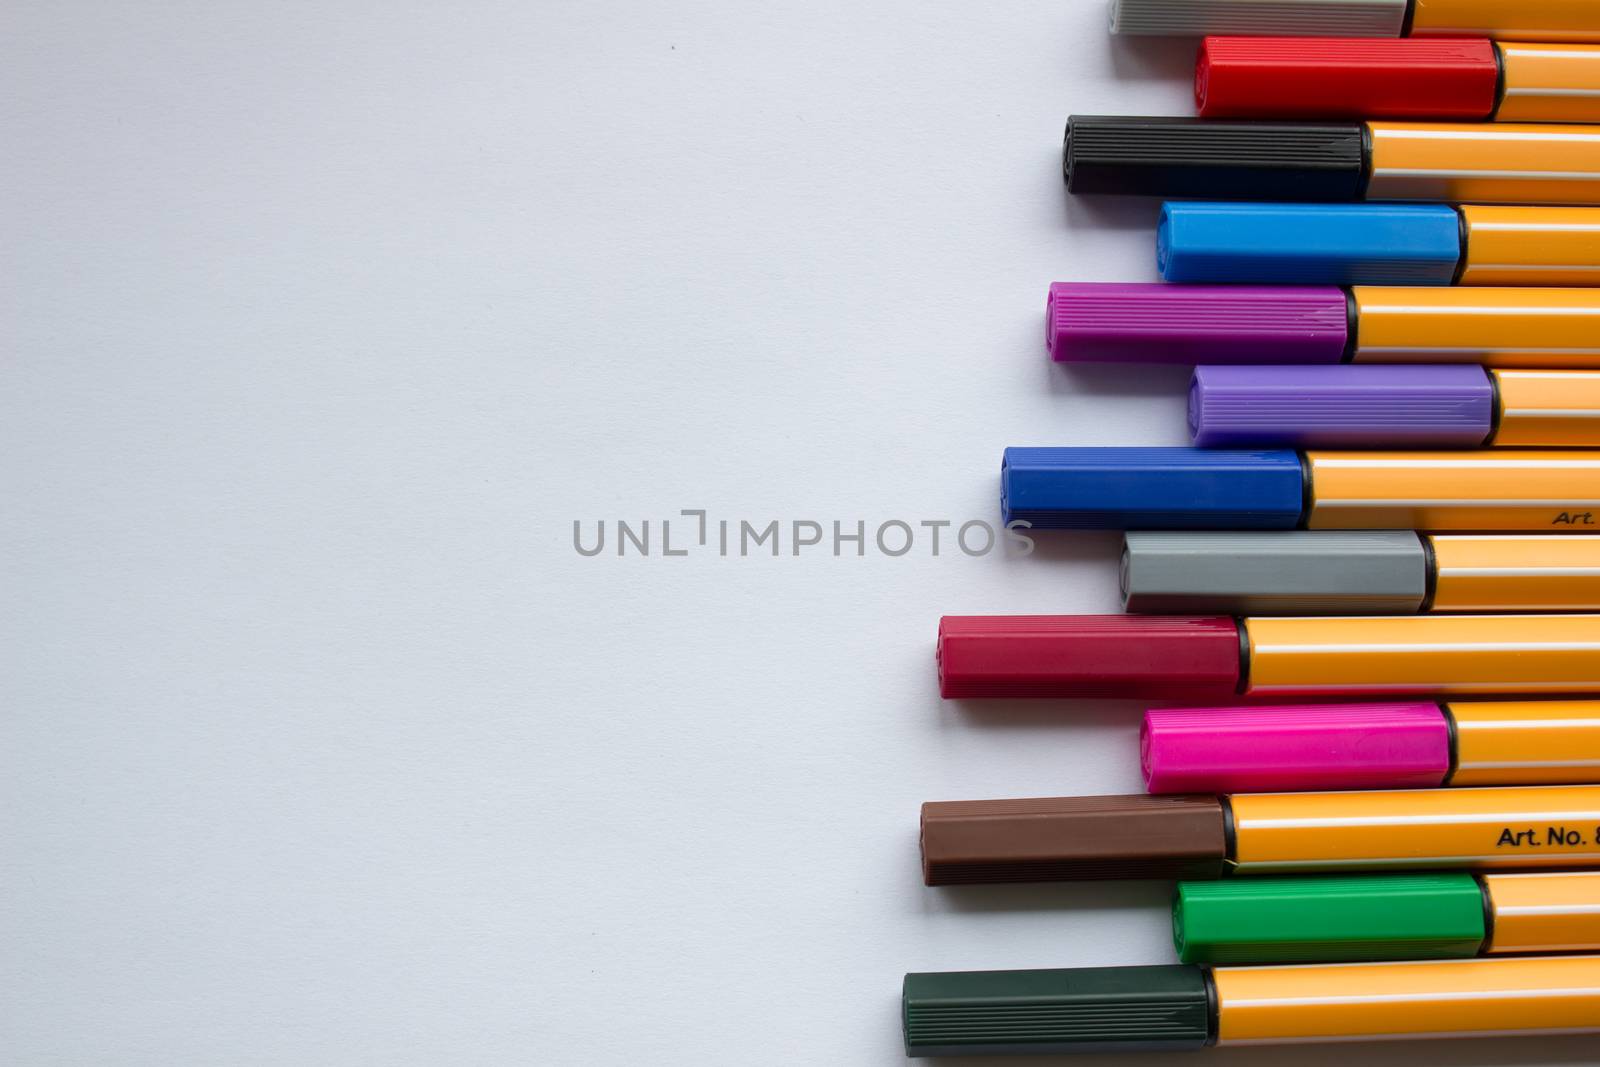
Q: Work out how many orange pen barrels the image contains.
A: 13